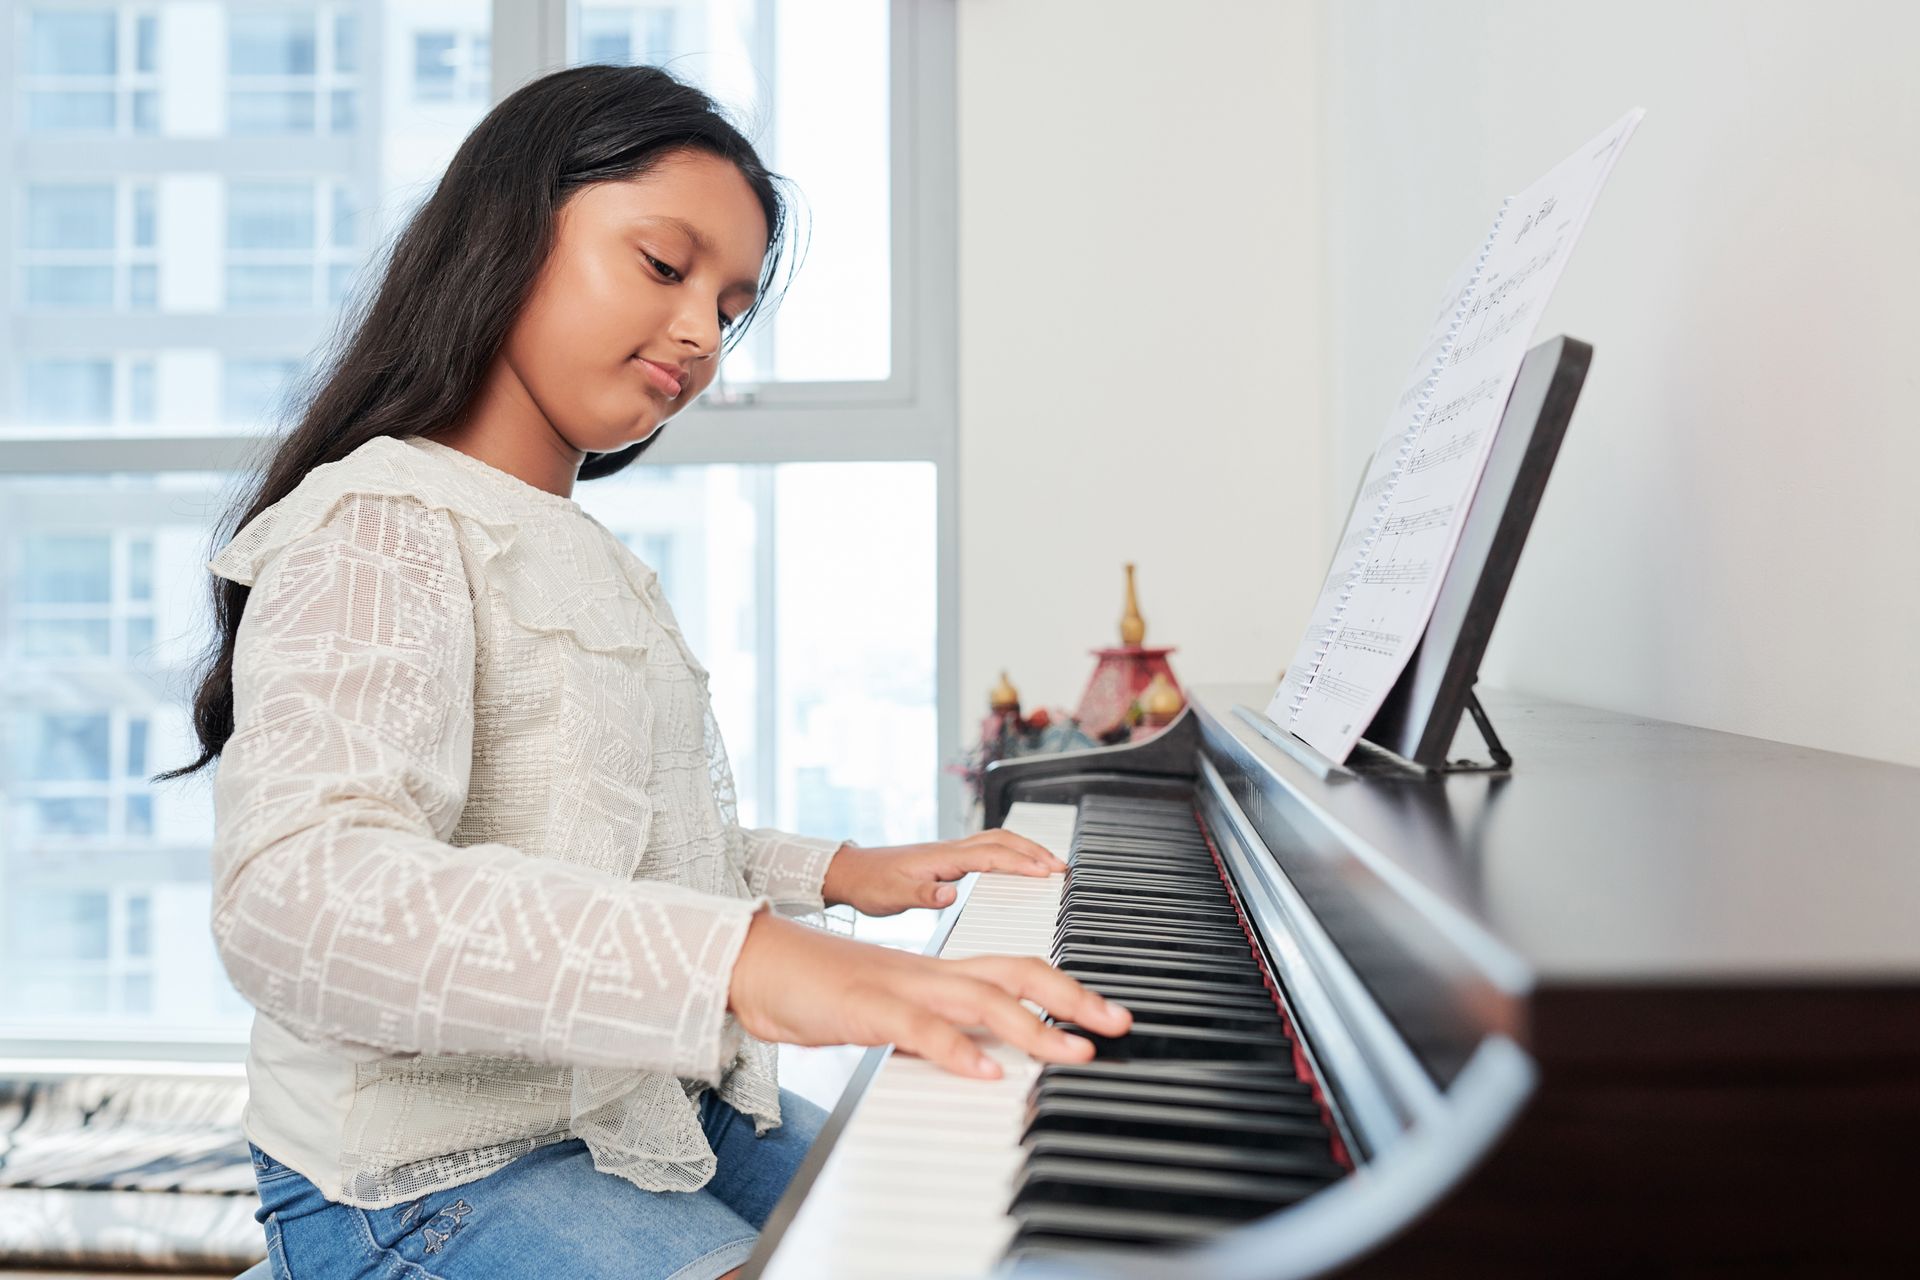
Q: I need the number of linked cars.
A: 0